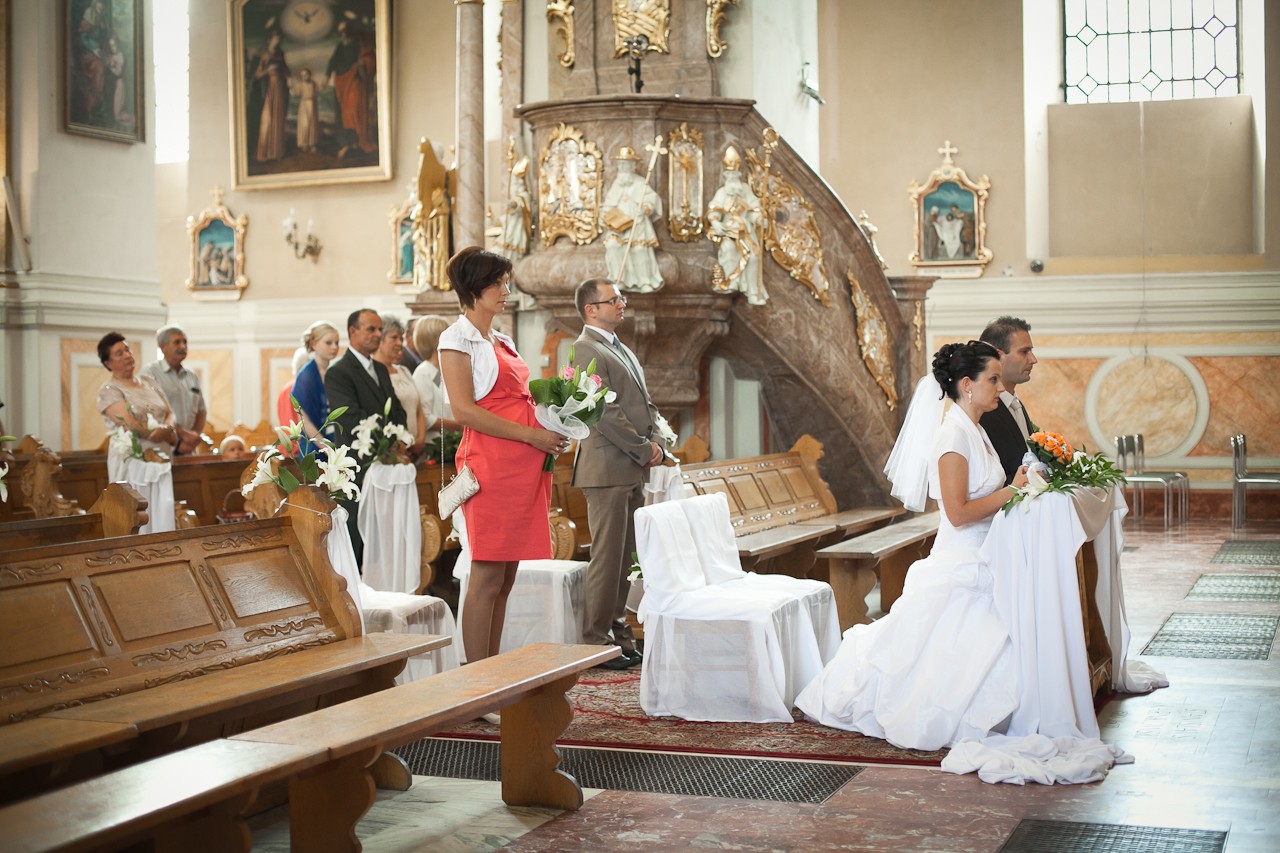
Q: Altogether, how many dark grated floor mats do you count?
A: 5